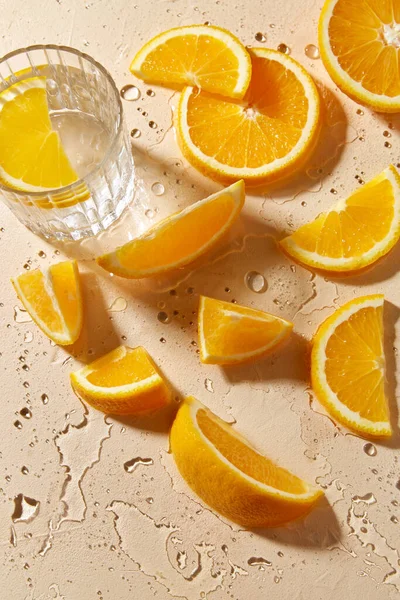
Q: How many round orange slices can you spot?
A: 2